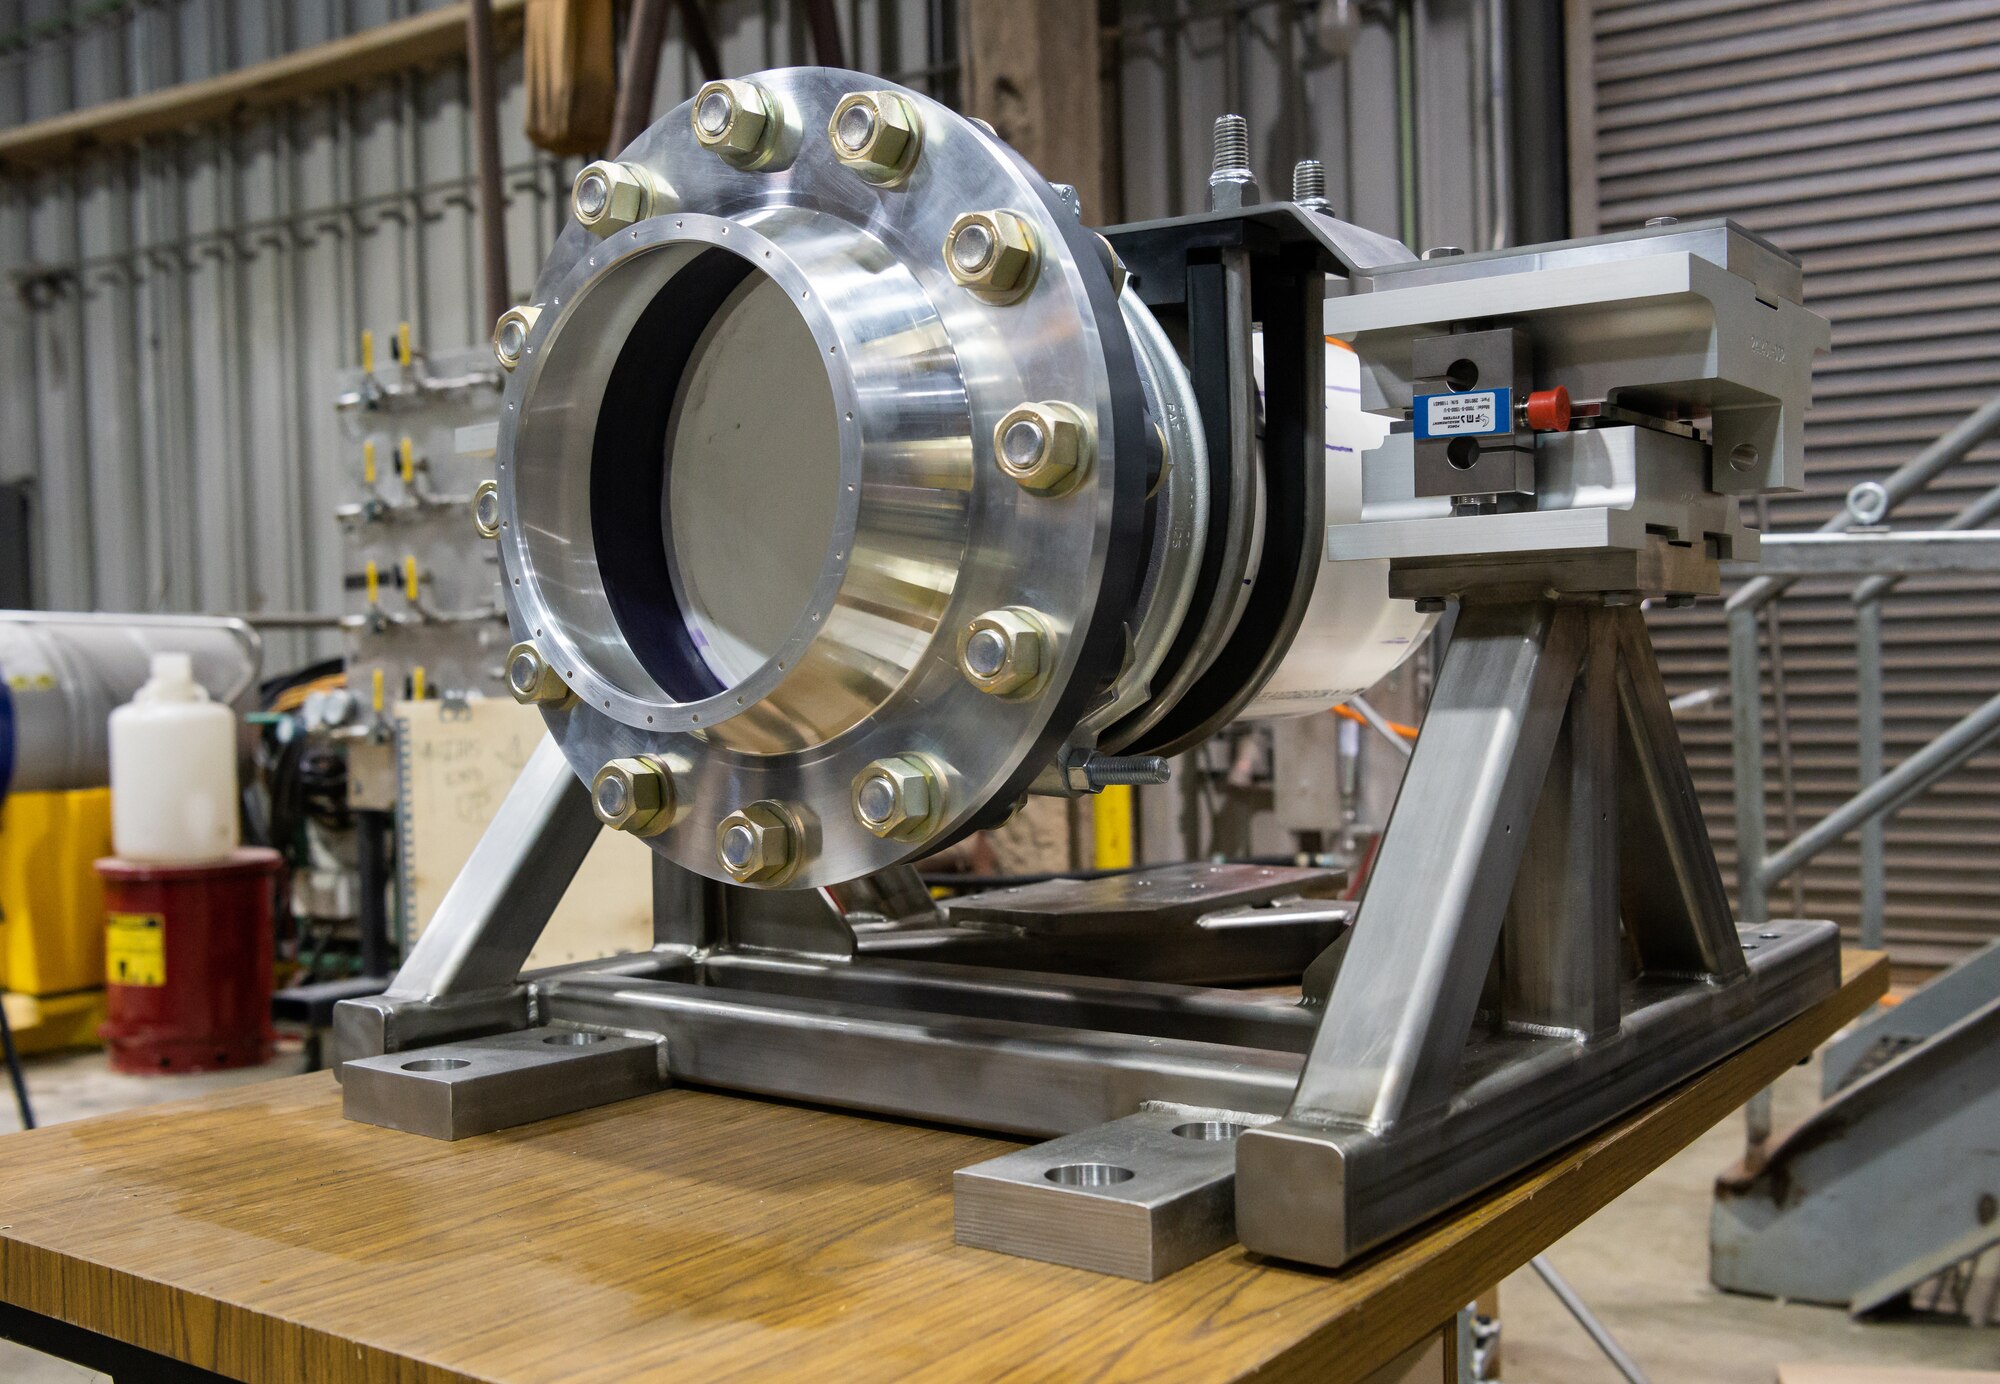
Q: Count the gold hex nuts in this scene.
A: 12